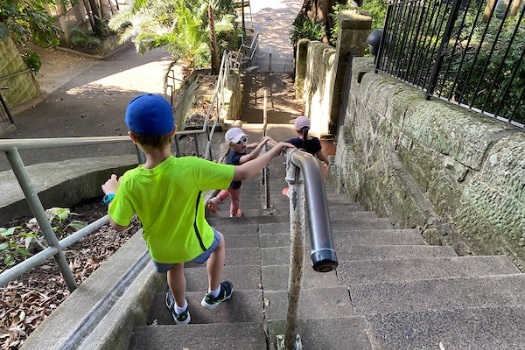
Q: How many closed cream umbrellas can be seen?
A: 0